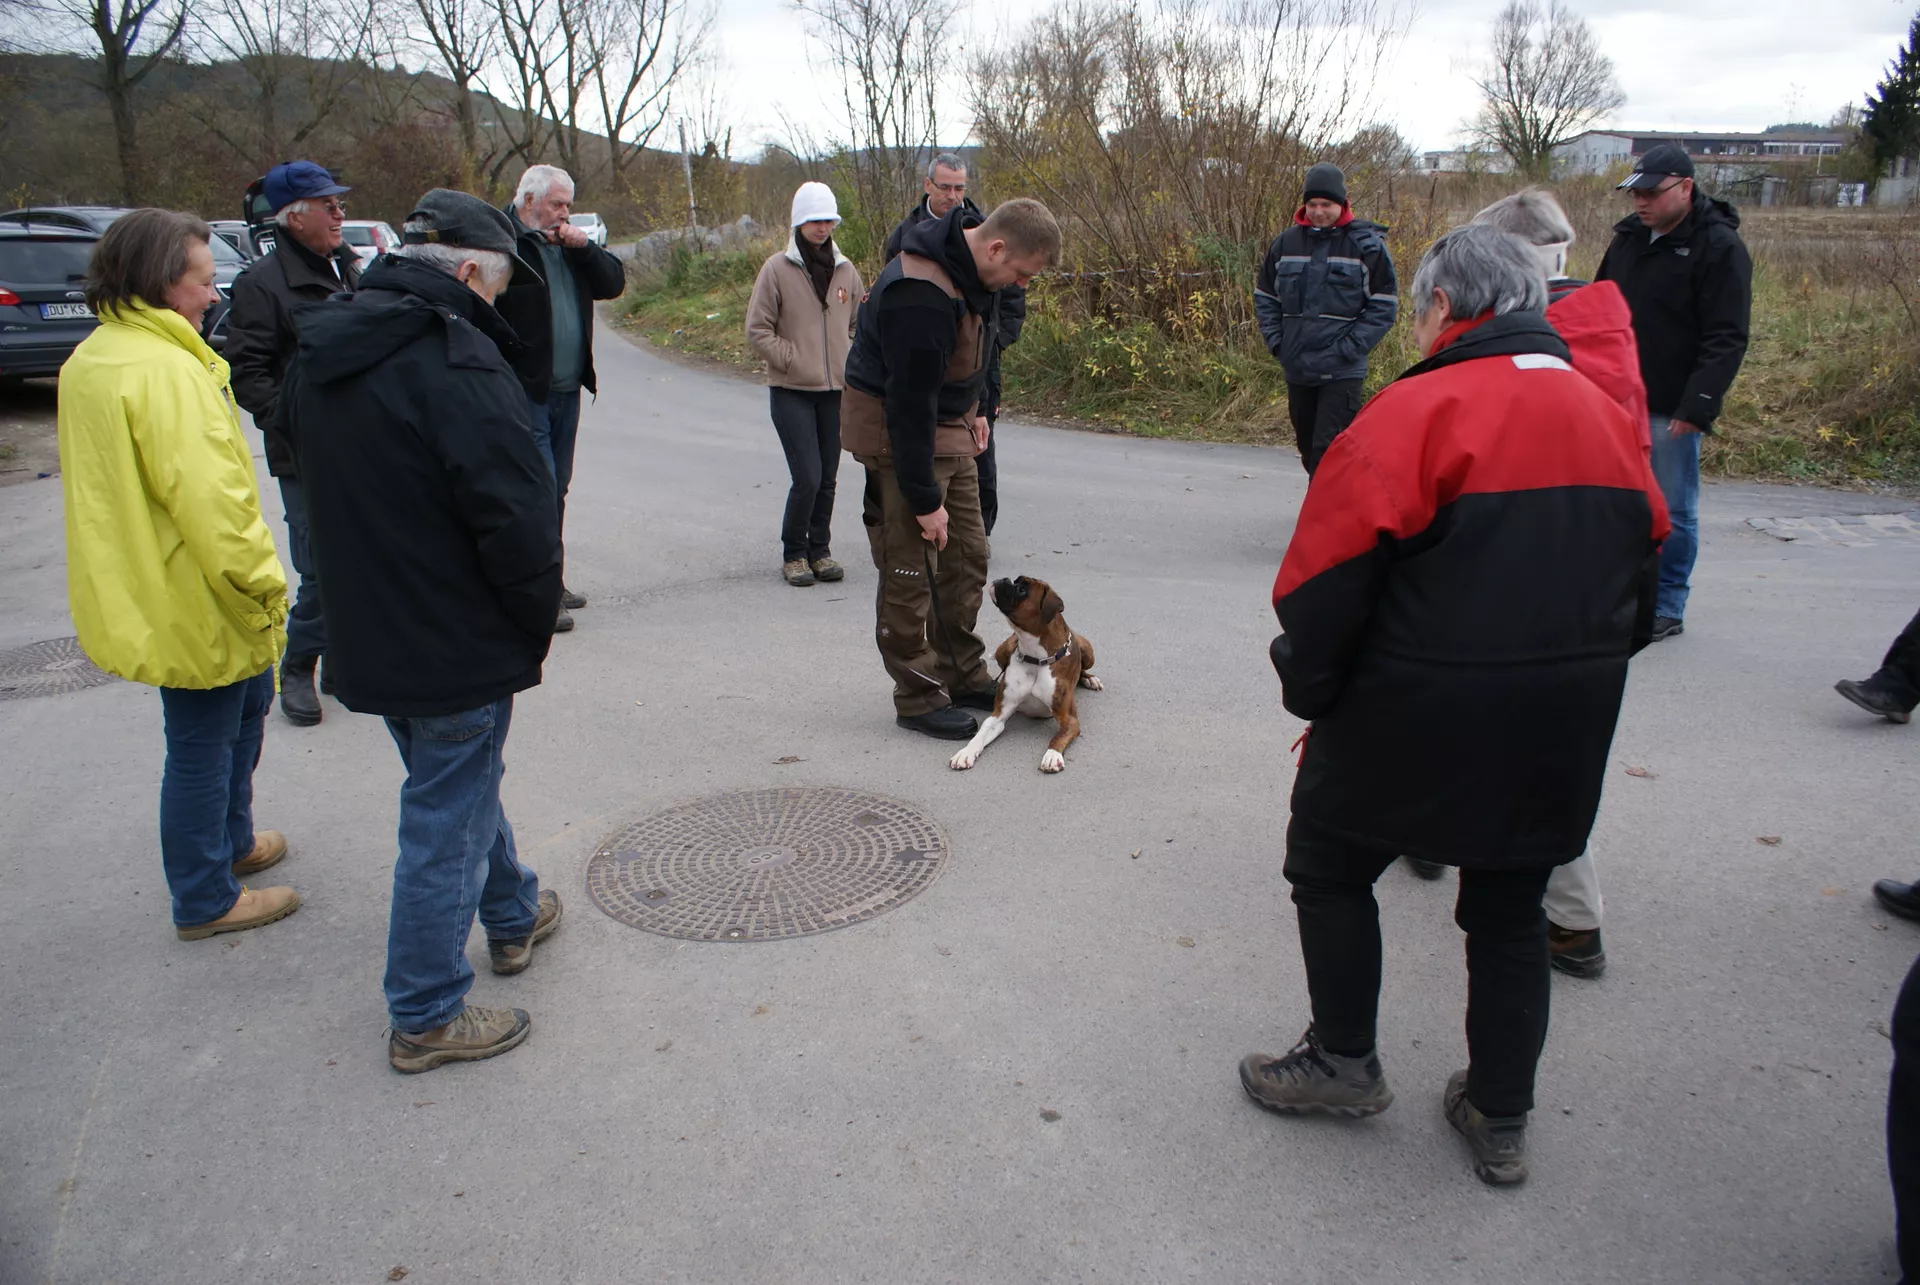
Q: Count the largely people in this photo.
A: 11